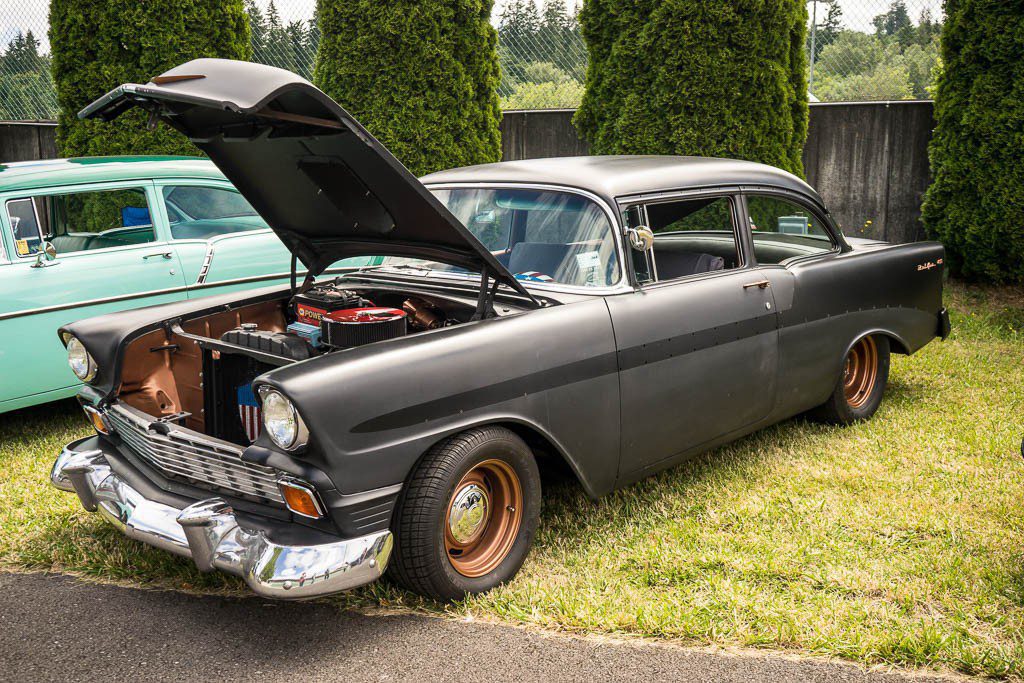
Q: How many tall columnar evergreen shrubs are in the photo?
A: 4